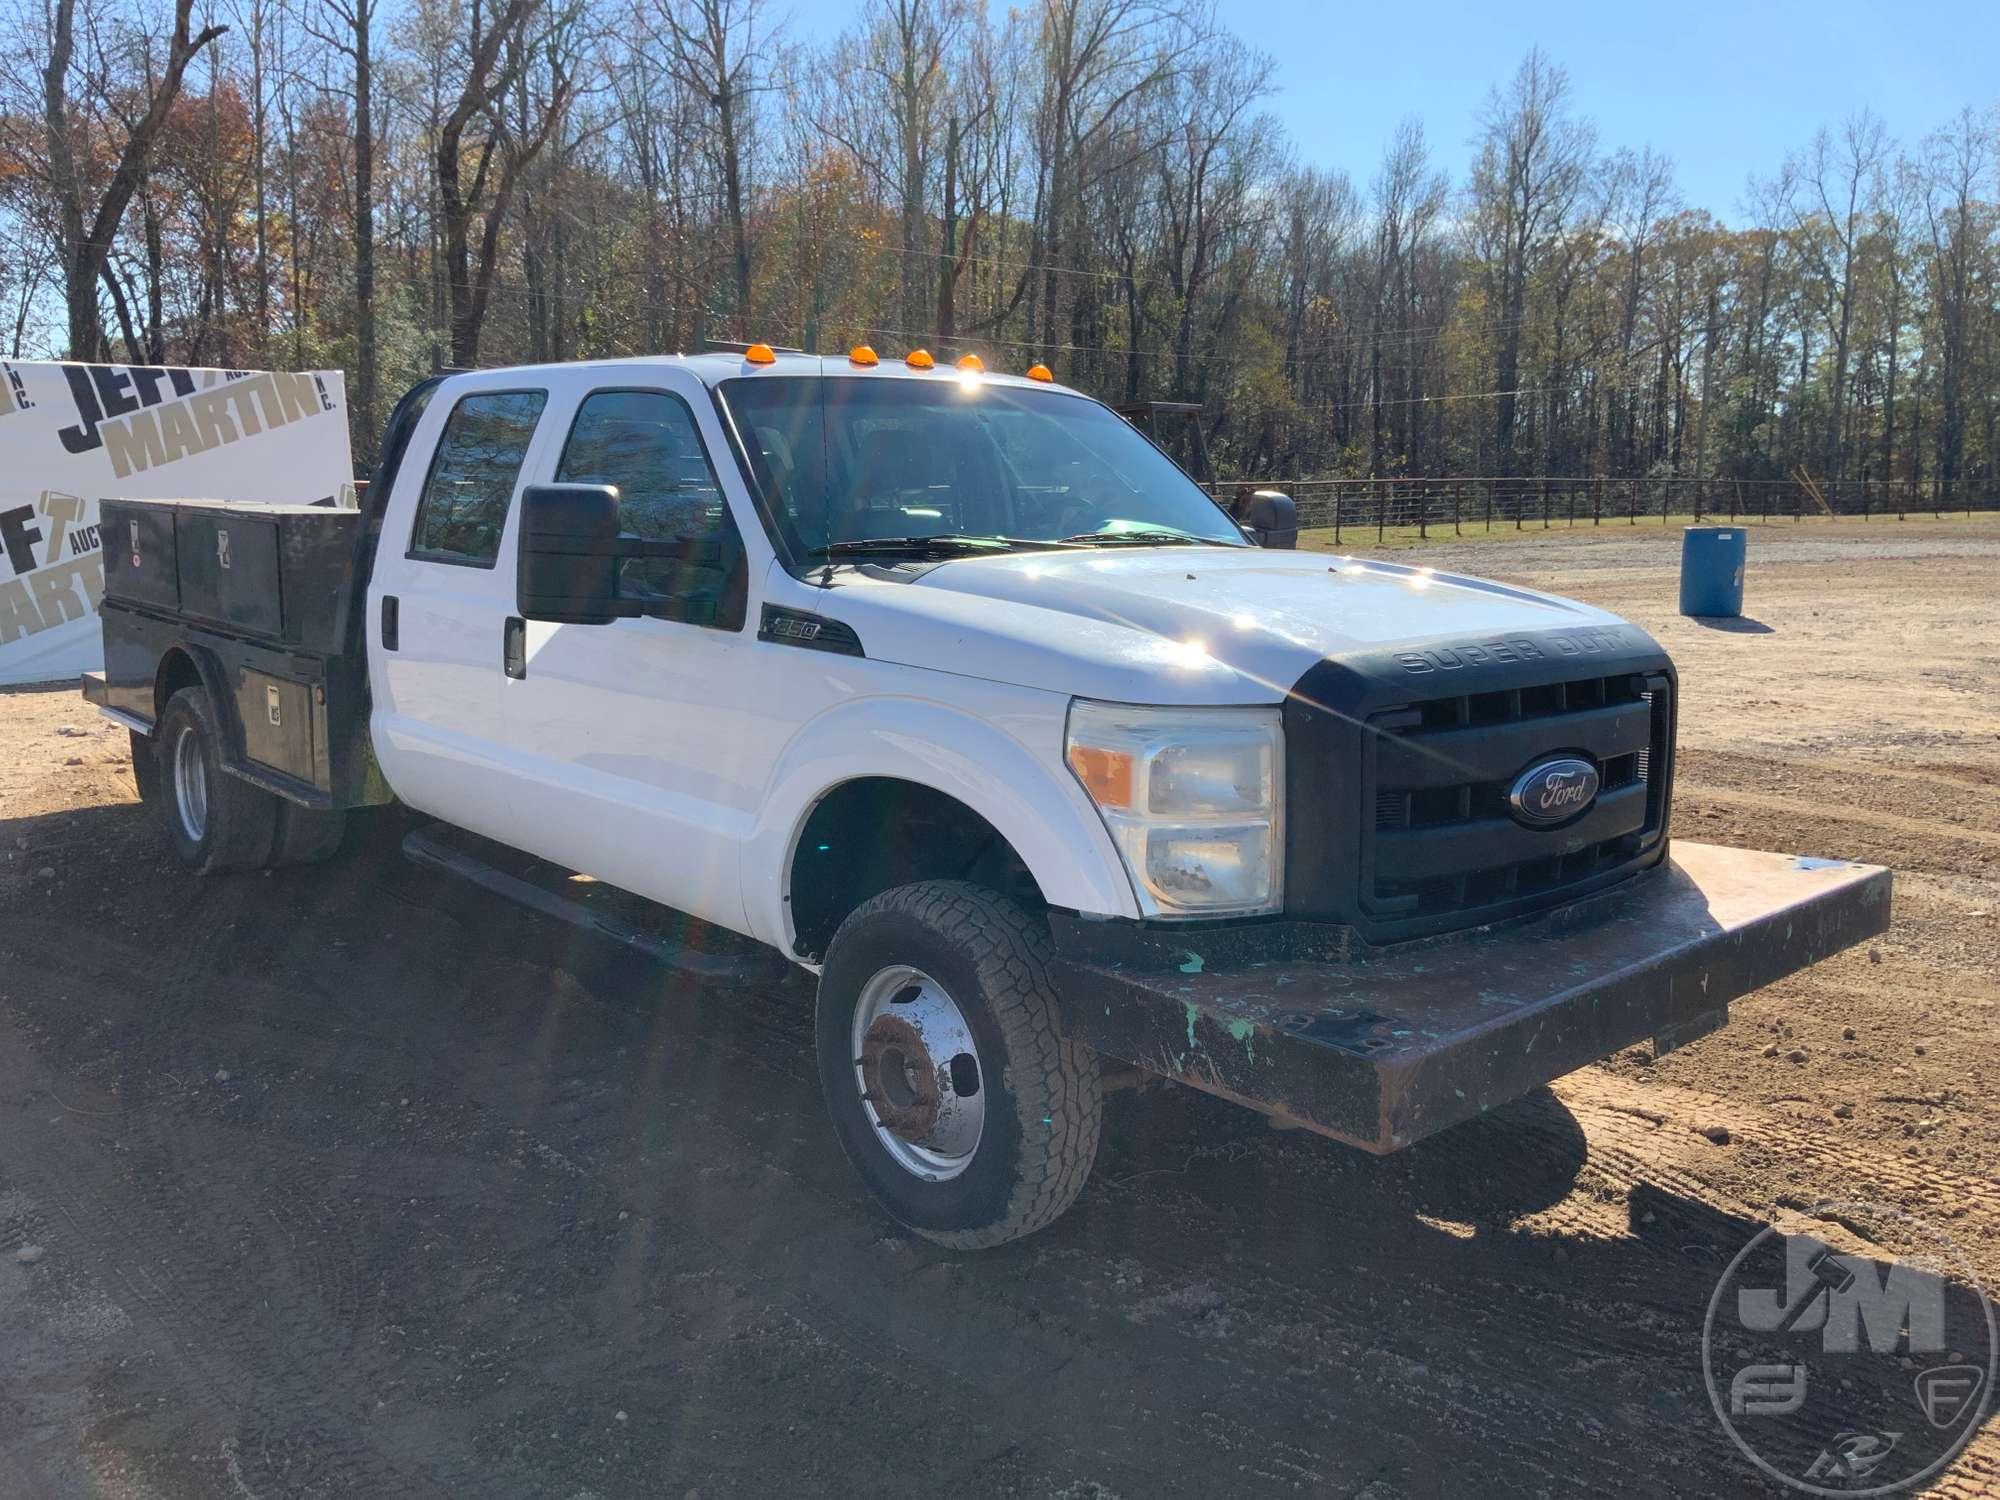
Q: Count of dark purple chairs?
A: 0